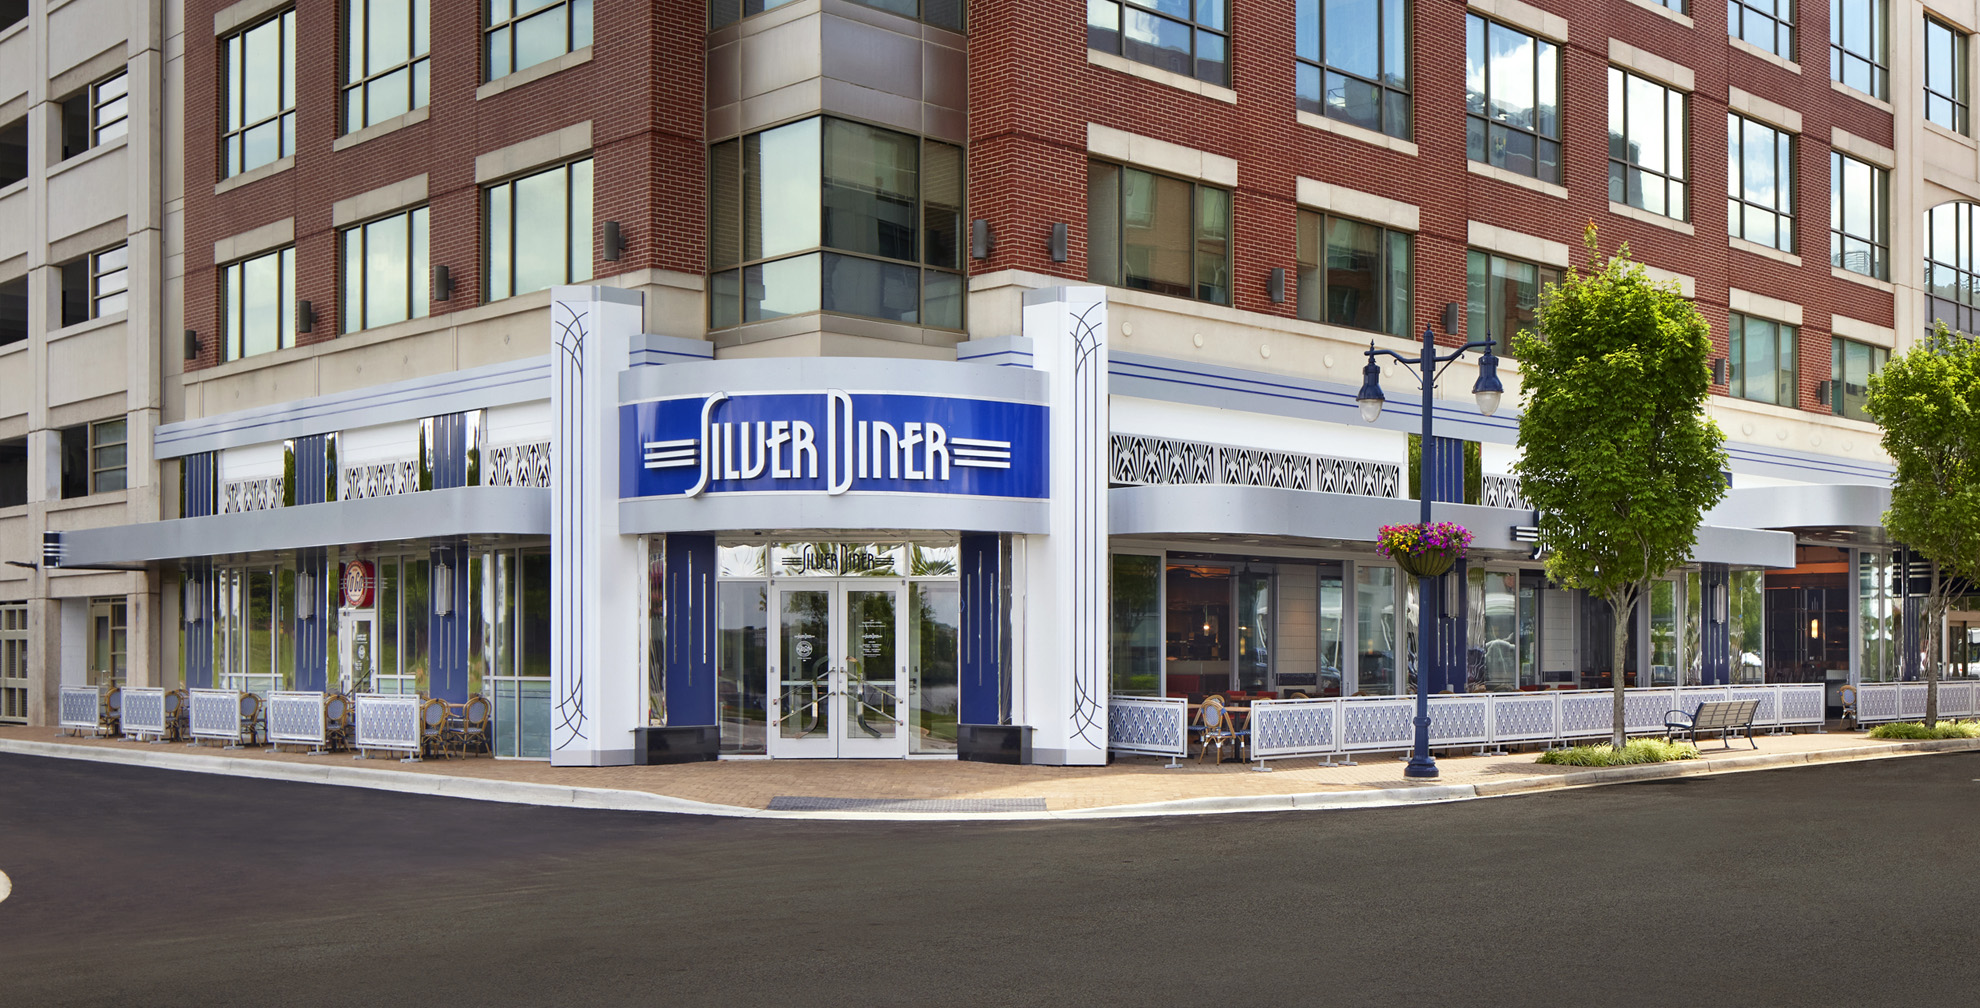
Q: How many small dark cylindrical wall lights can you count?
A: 10